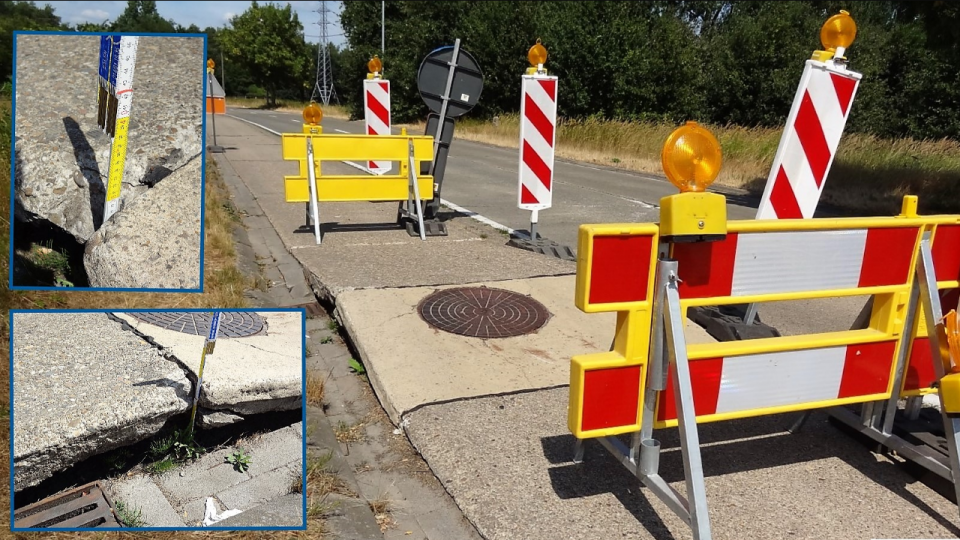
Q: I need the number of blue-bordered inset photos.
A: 2